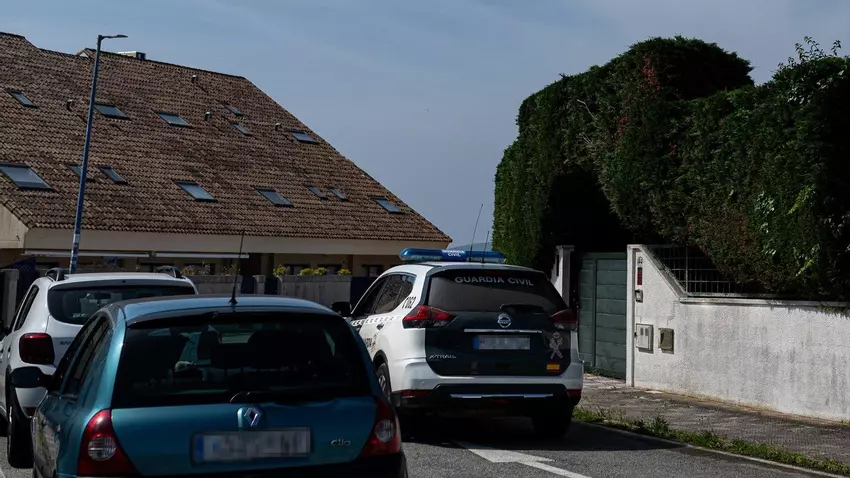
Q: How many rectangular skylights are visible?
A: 14